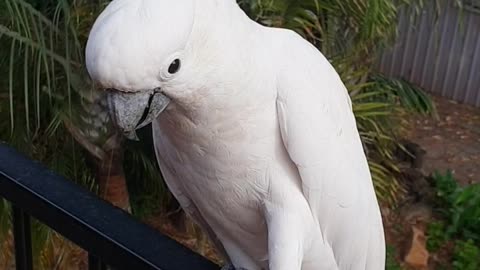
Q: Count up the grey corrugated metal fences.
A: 1